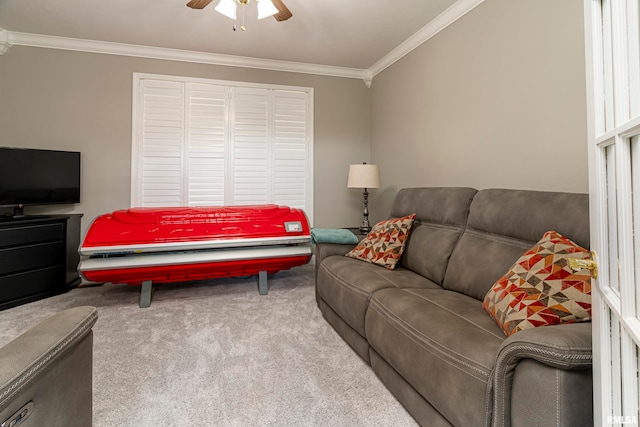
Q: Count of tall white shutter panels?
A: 4